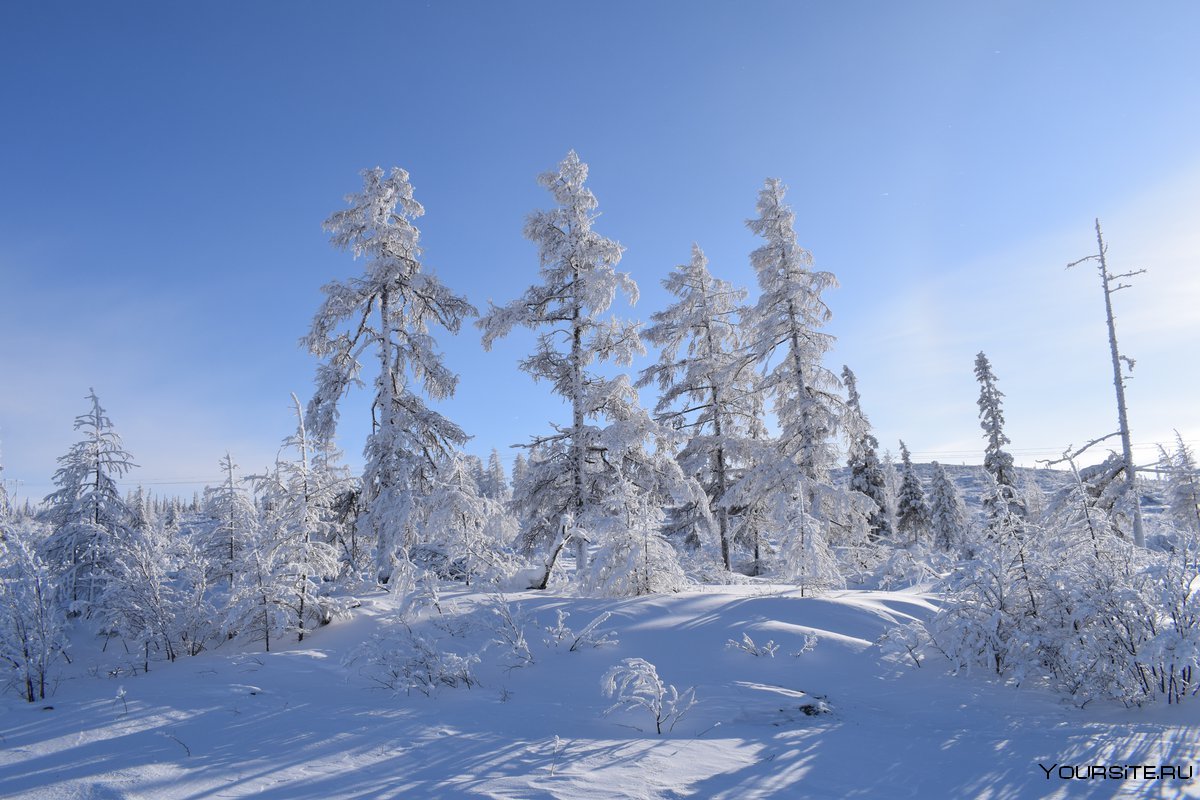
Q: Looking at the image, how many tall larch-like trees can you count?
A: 4